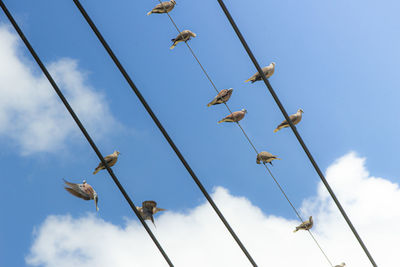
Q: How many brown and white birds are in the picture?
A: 12